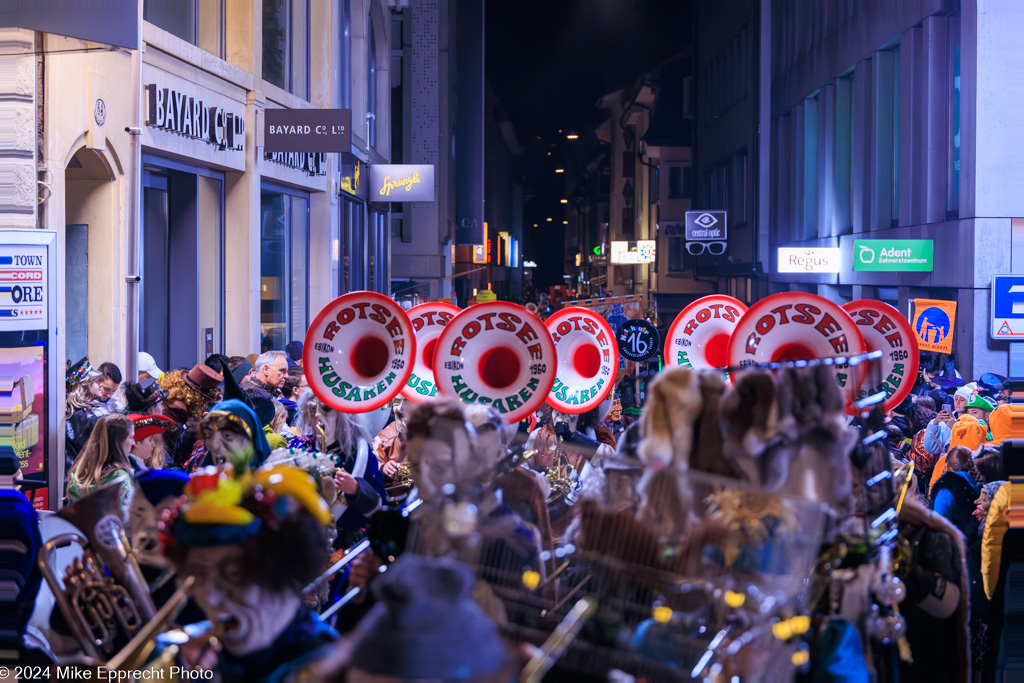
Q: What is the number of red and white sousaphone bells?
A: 7